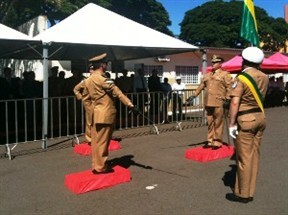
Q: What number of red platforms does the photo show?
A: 3